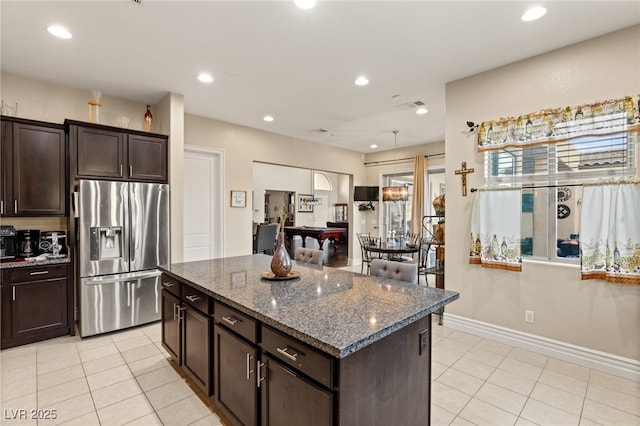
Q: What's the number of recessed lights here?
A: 8